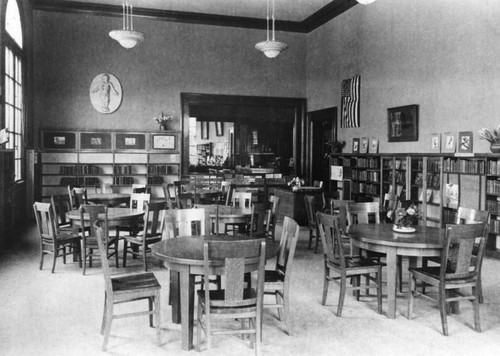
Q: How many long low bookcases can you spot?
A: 2